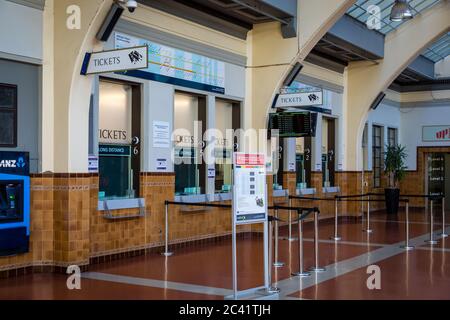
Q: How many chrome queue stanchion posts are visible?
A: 11